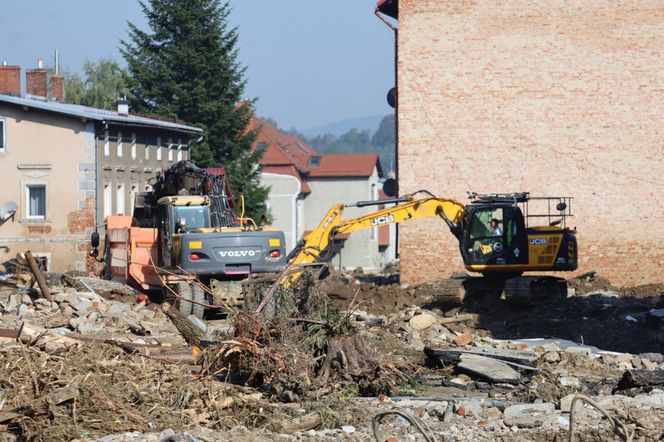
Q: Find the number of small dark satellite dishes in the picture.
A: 2